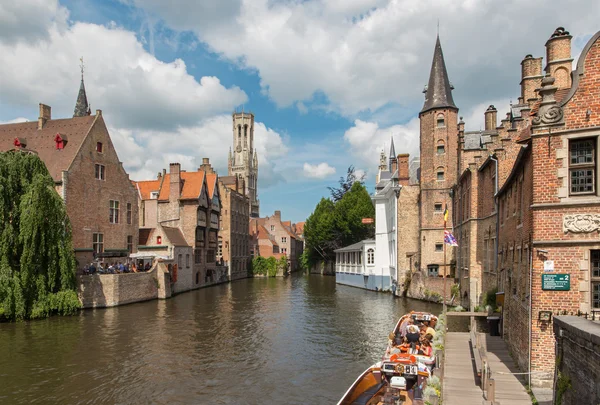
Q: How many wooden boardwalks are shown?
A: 1